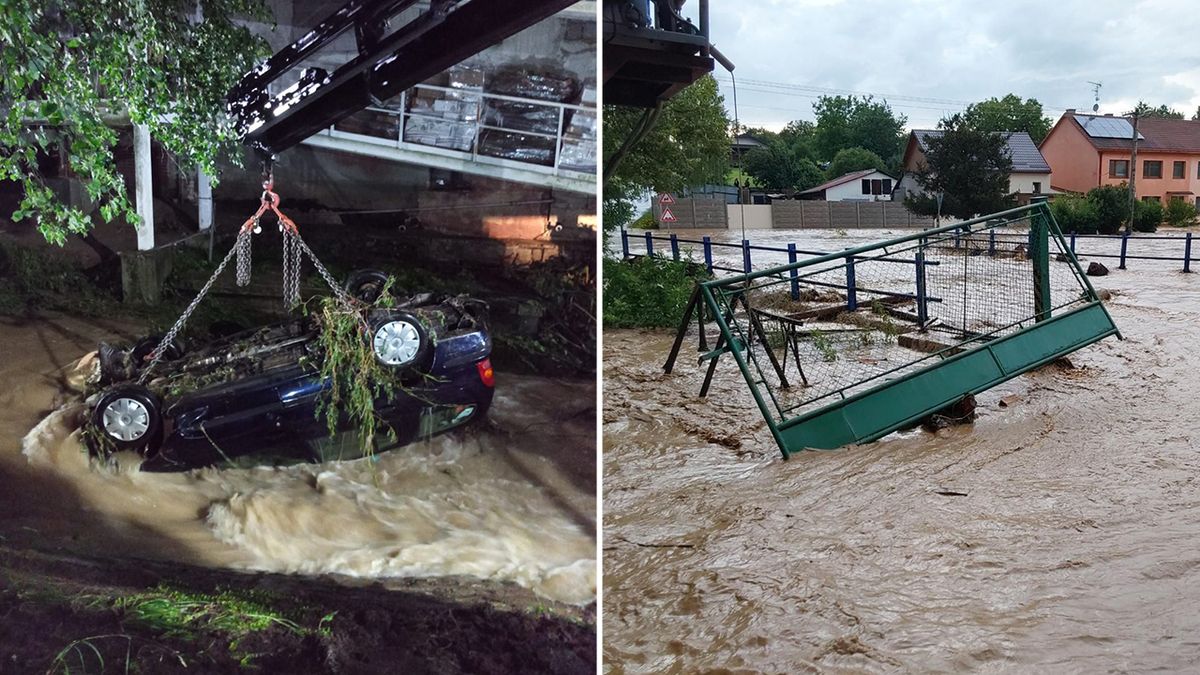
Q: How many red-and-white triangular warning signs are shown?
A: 2